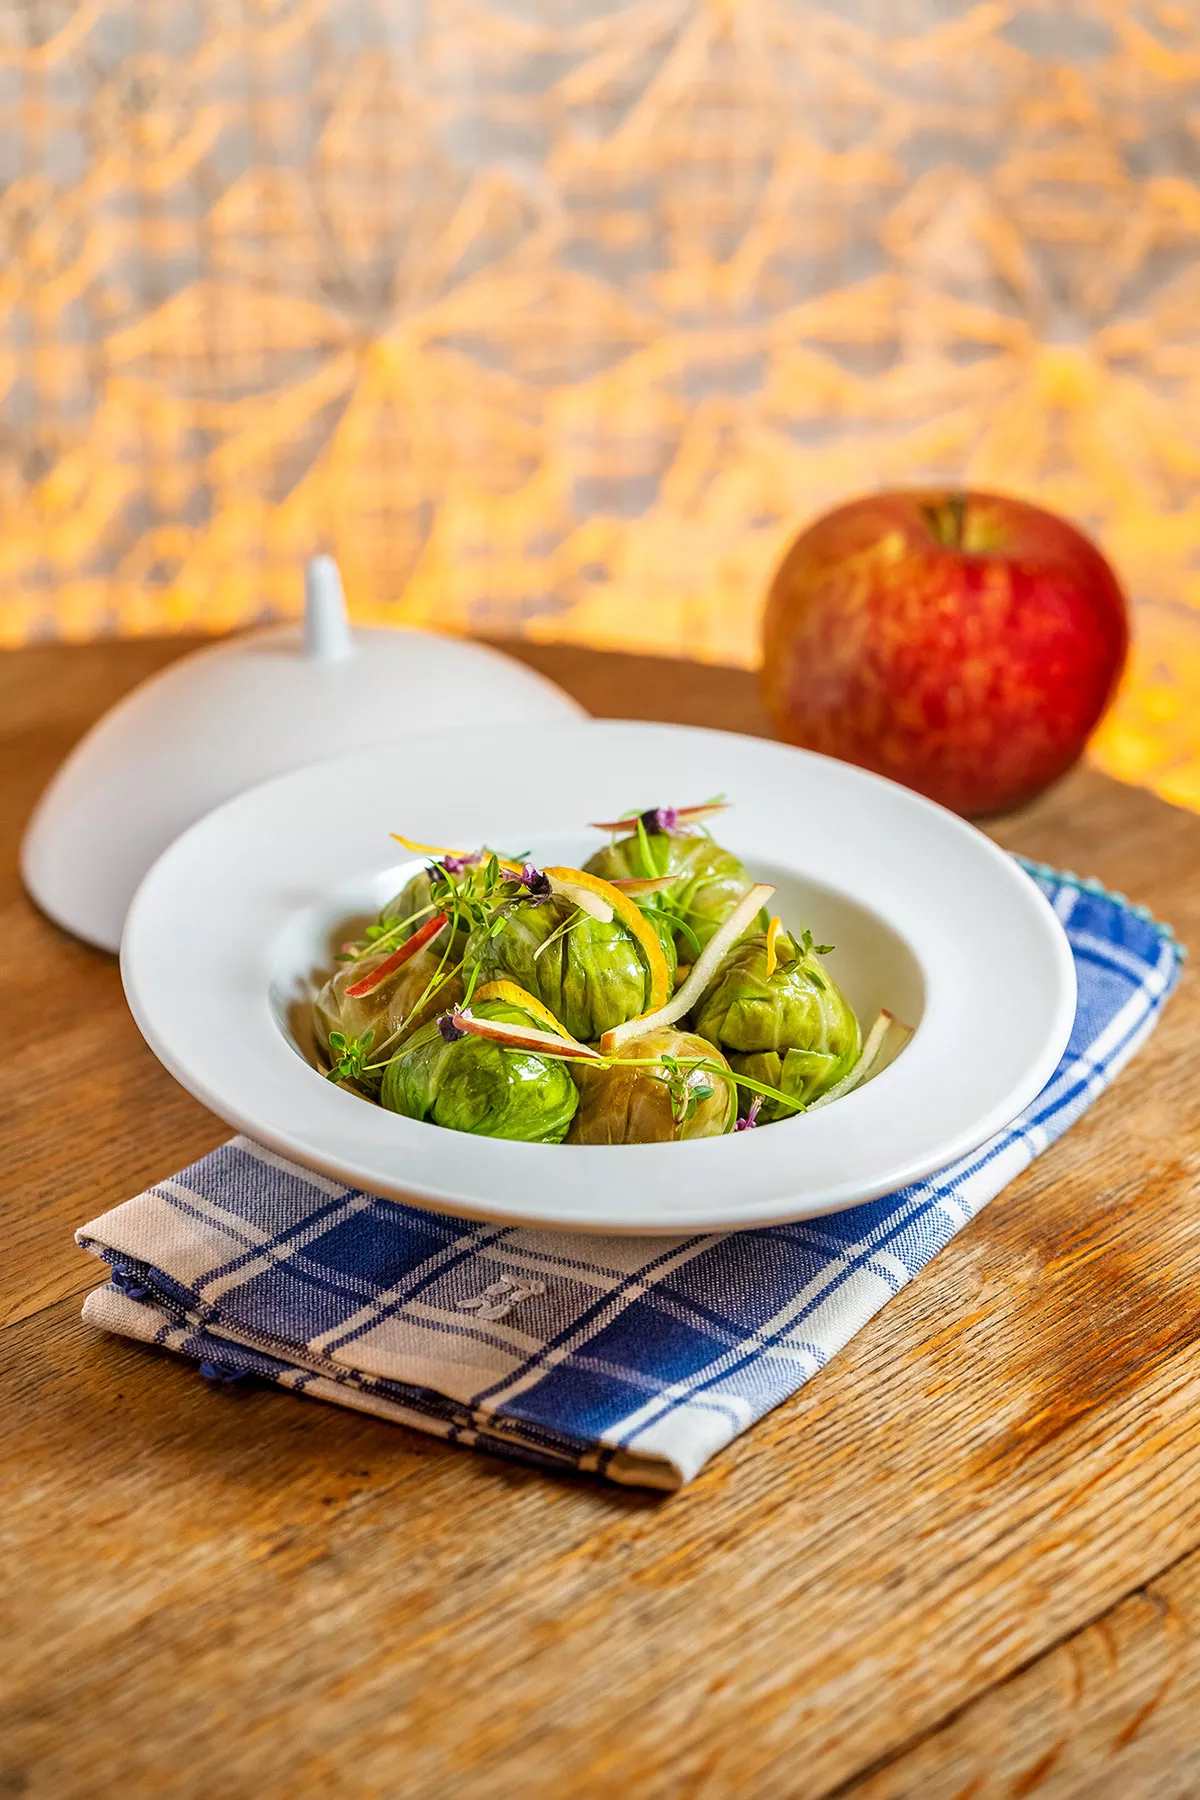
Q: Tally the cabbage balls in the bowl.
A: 7